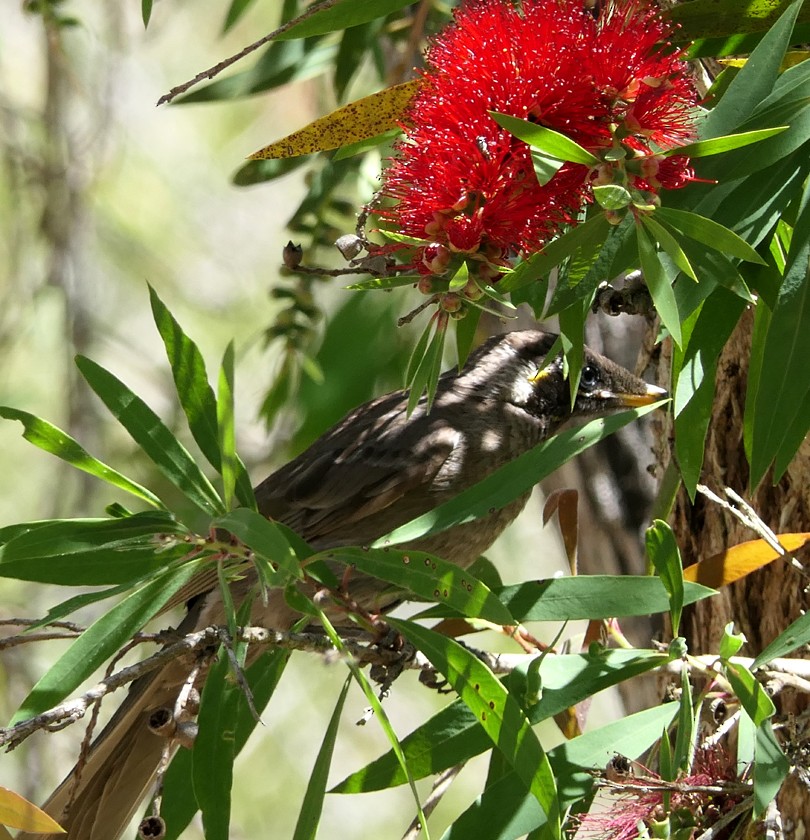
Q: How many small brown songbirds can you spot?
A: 1